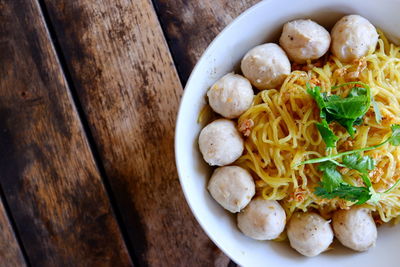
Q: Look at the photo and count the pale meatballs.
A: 9